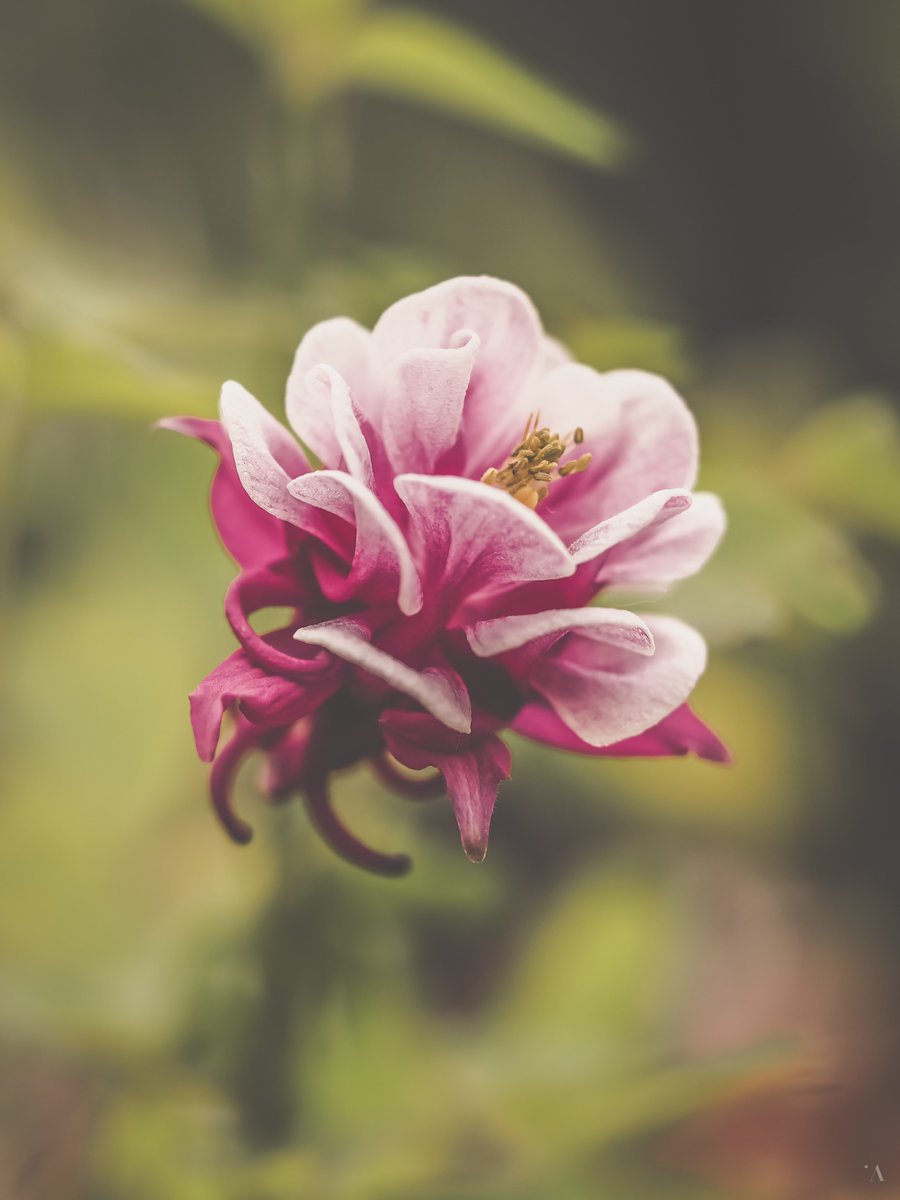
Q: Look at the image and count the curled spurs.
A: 4